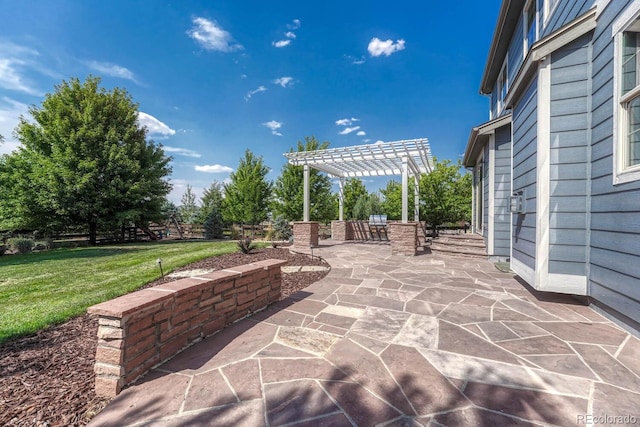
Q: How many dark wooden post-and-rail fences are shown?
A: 1